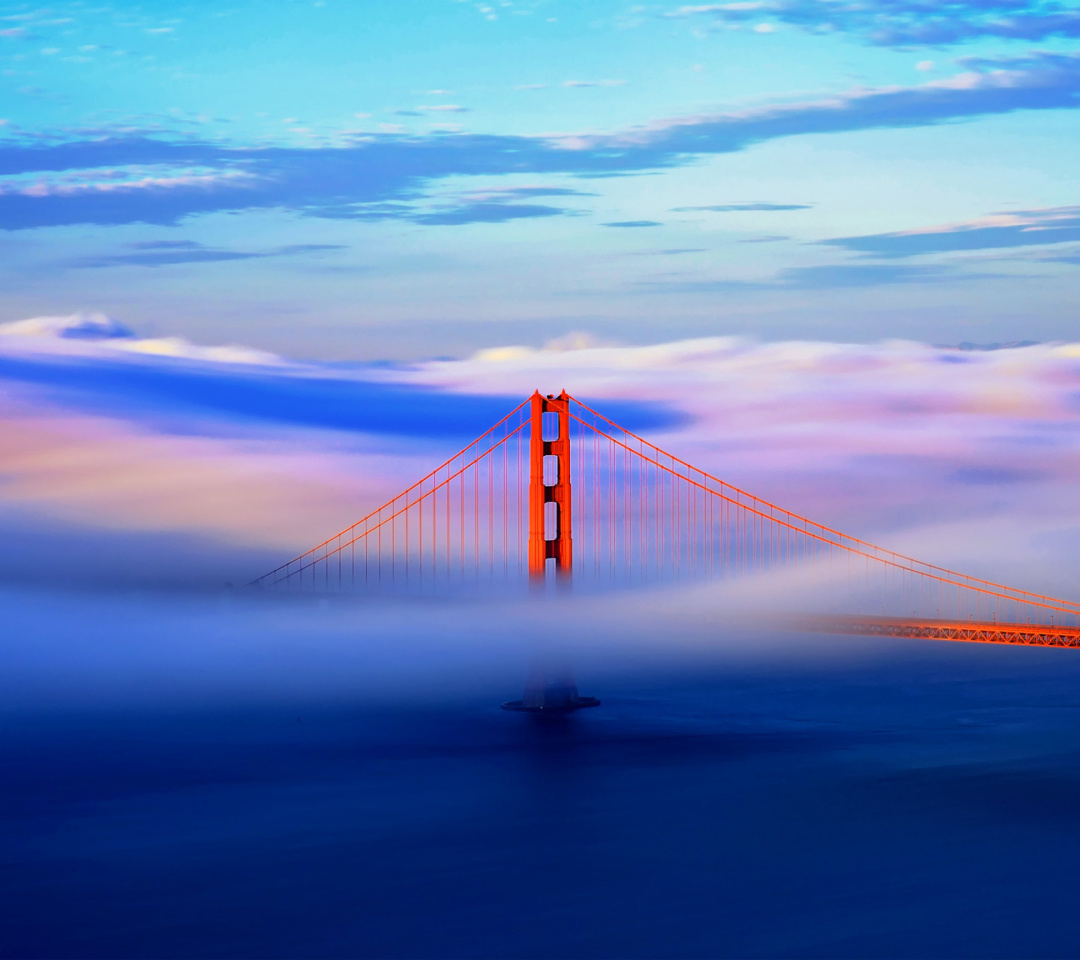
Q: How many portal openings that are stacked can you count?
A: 4